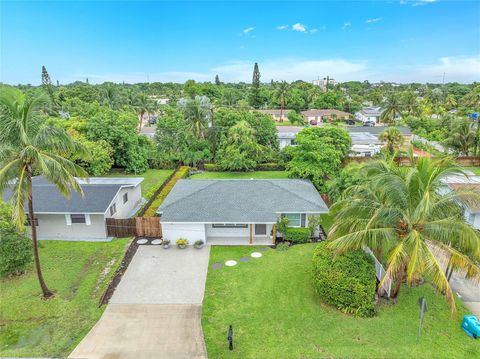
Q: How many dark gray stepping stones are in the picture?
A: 3